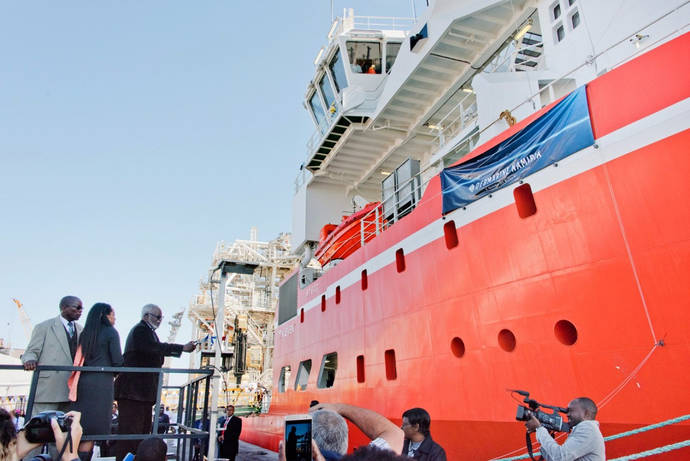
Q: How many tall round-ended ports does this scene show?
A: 9